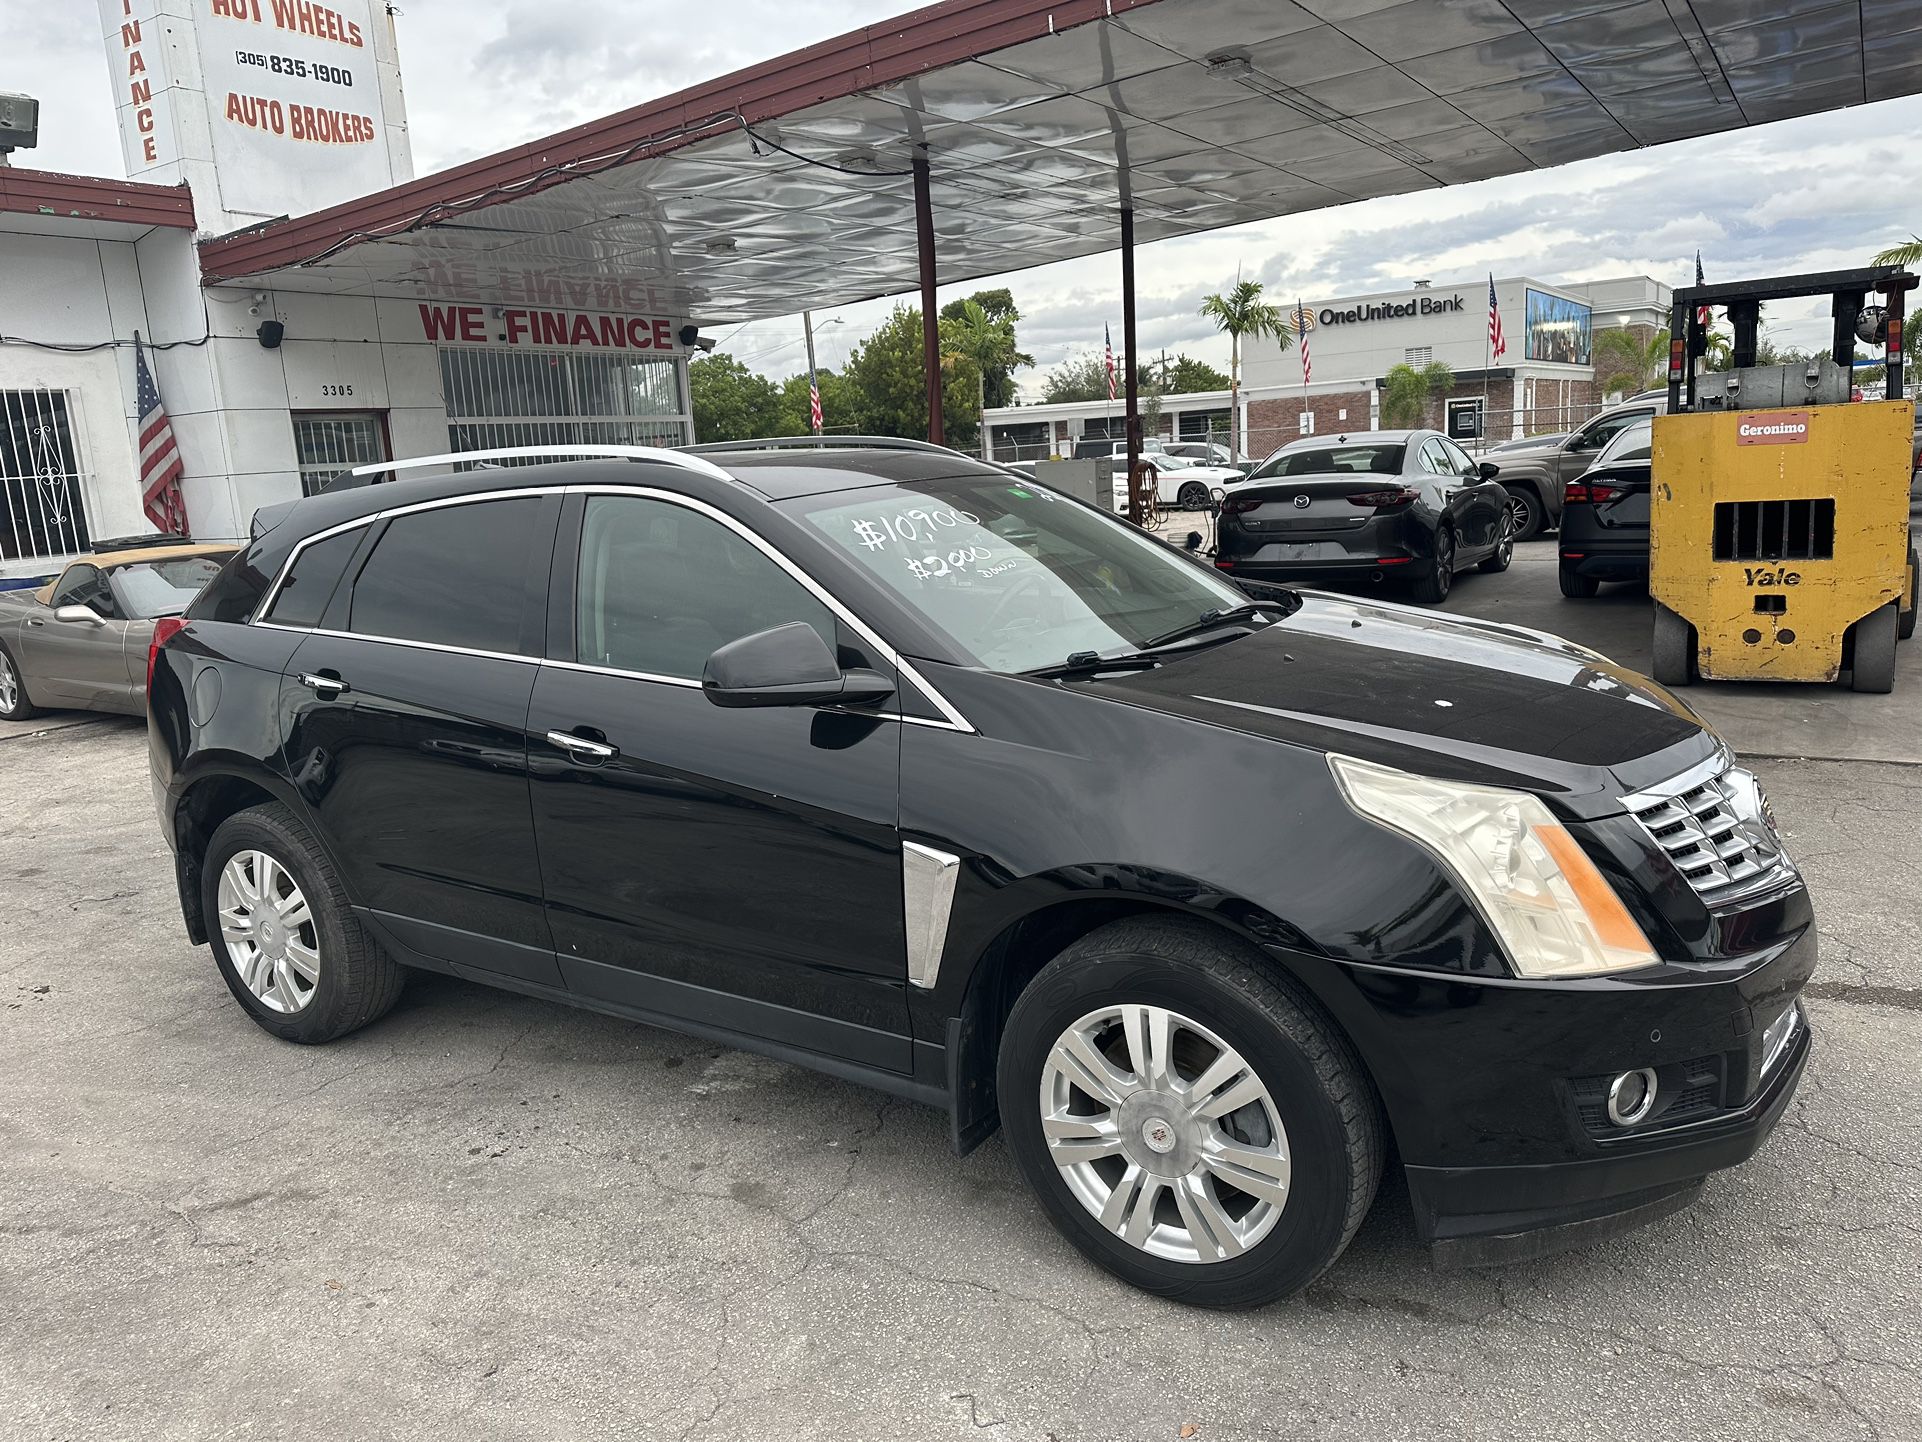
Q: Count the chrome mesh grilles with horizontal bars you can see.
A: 1